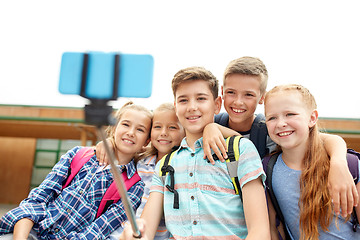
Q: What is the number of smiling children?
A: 5